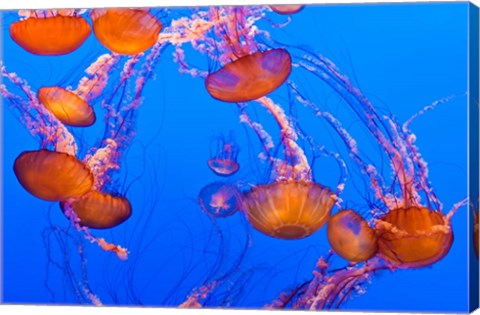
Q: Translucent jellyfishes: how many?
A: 2